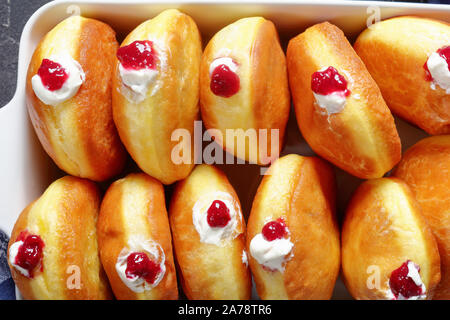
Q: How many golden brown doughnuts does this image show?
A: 11